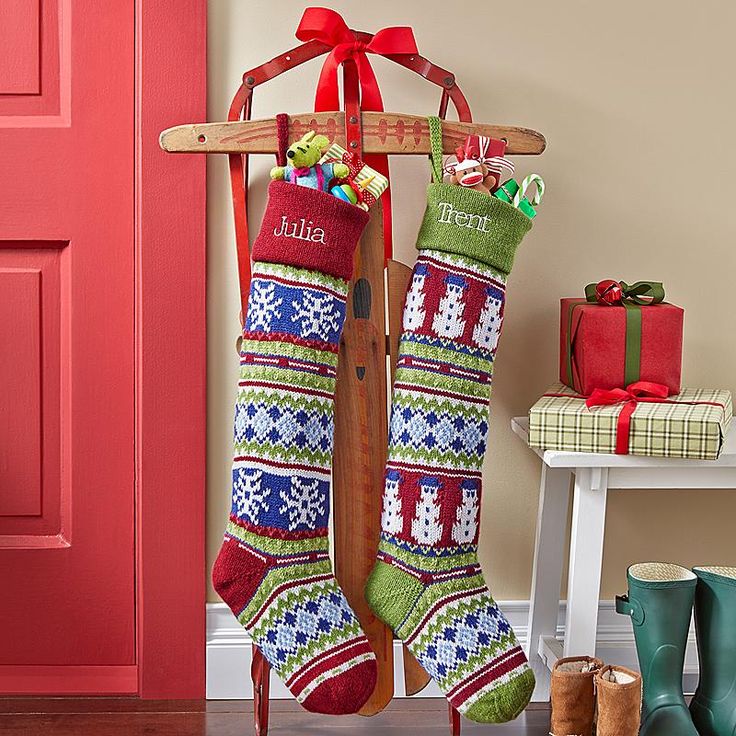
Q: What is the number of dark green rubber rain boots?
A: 2